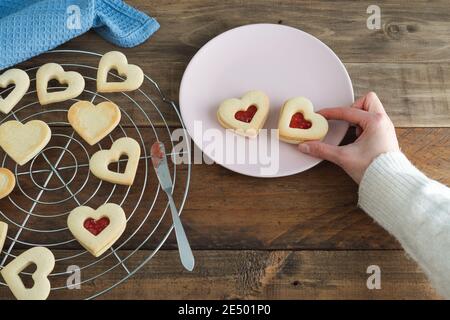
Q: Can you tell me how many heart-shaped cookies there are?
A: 12